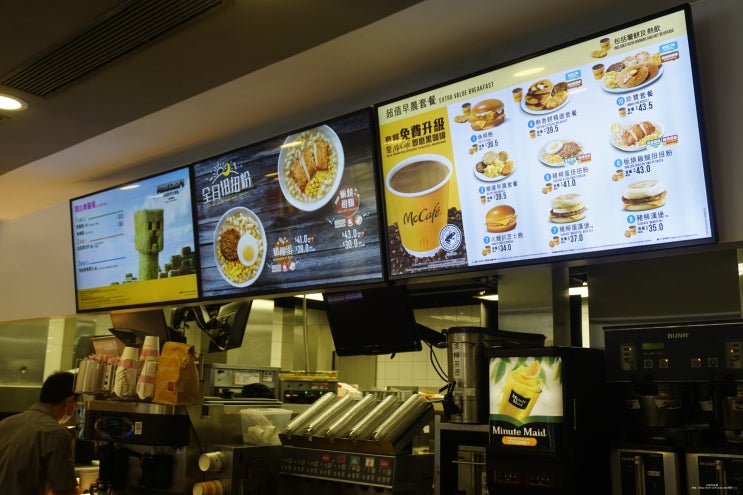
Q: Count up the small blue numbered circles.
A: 9